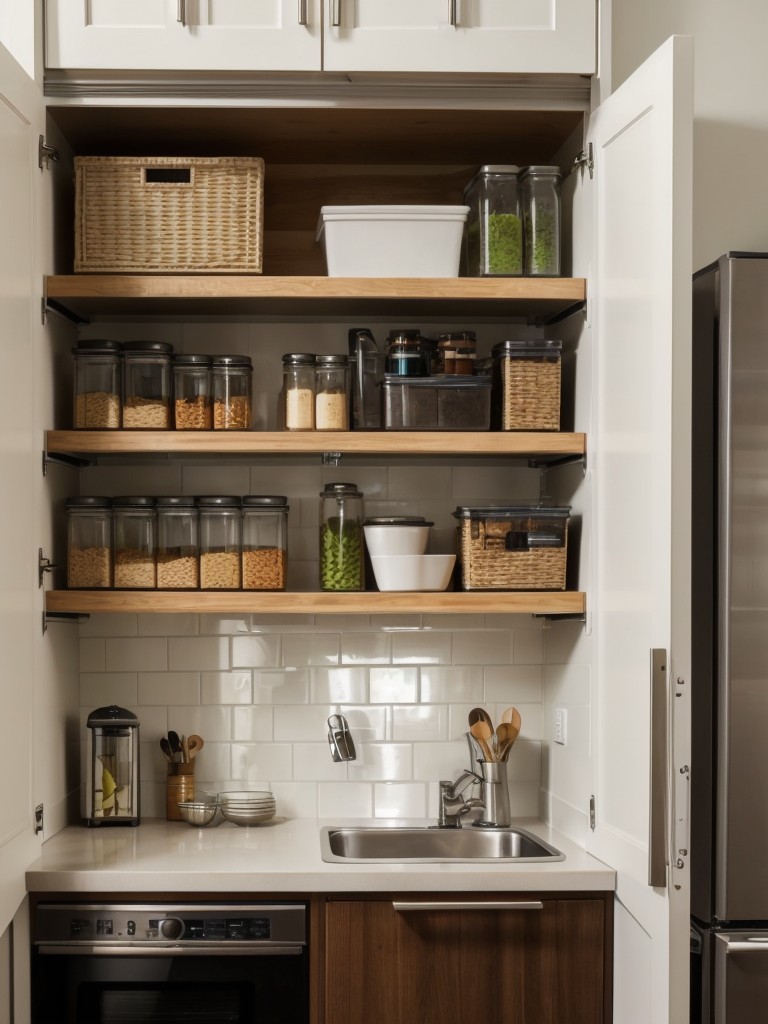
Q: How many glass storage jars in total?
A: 14